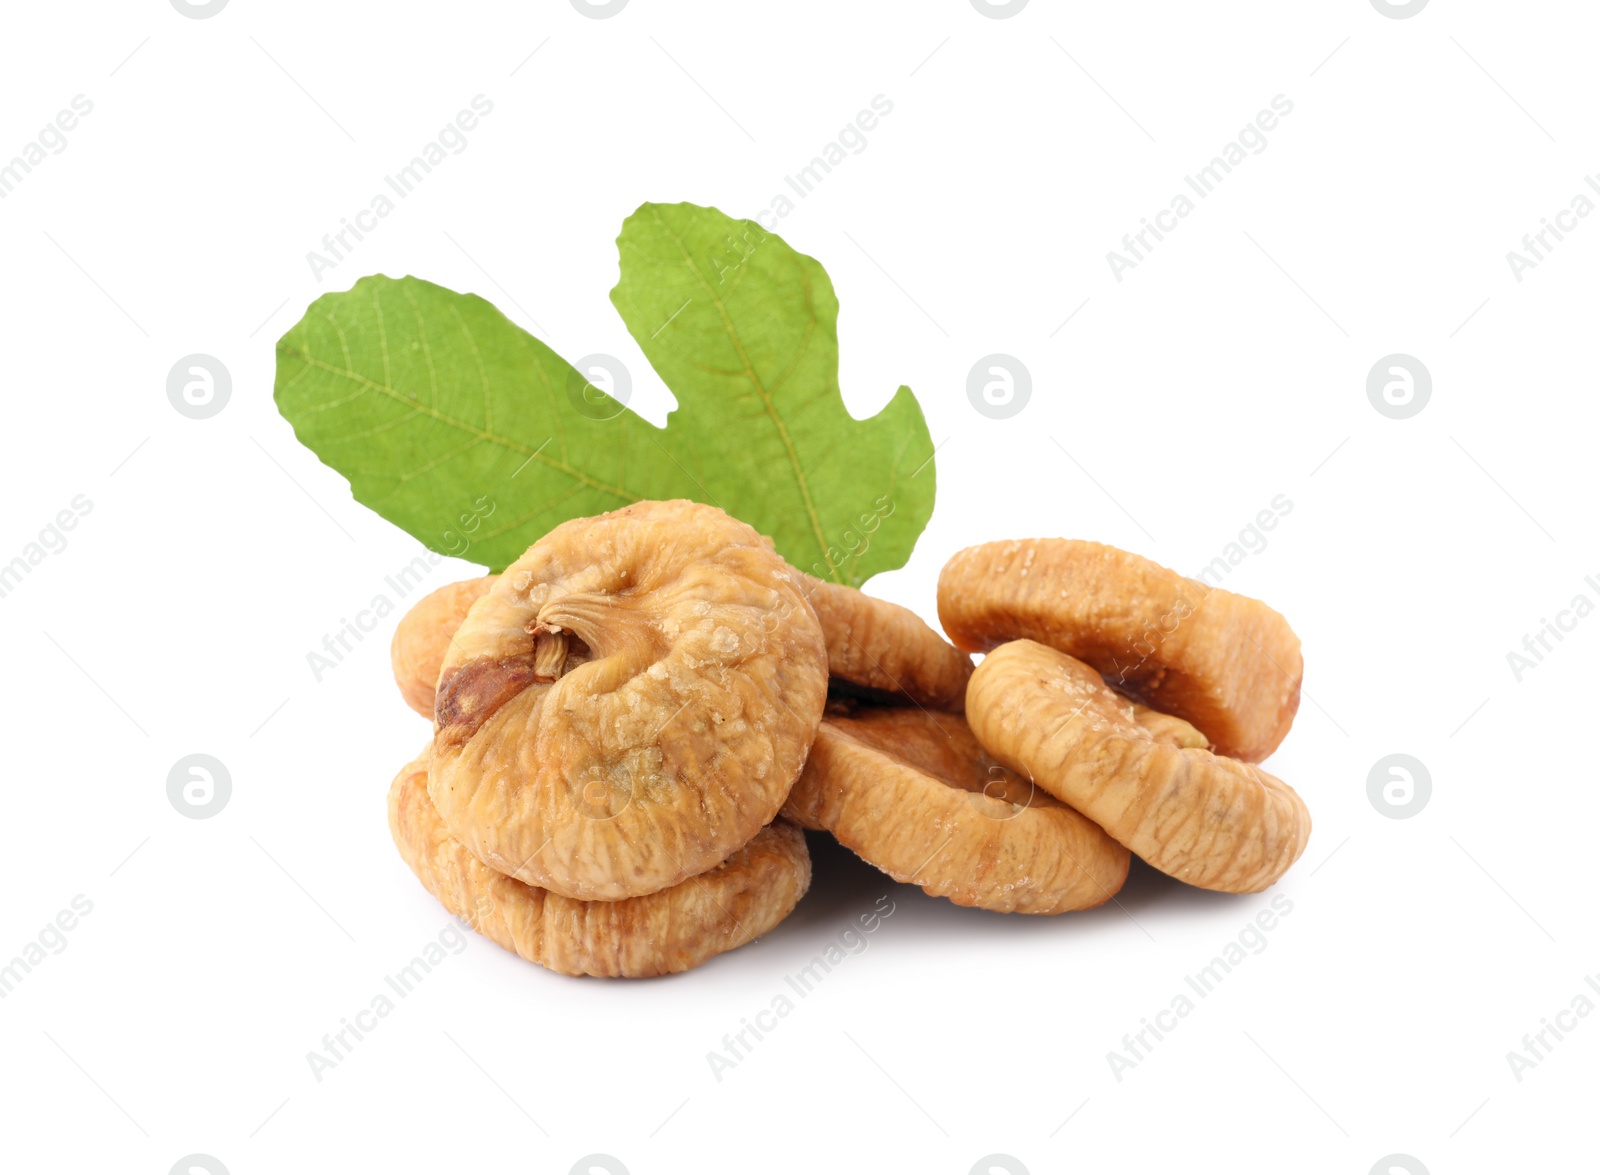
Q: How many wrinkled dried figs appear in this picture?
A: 7